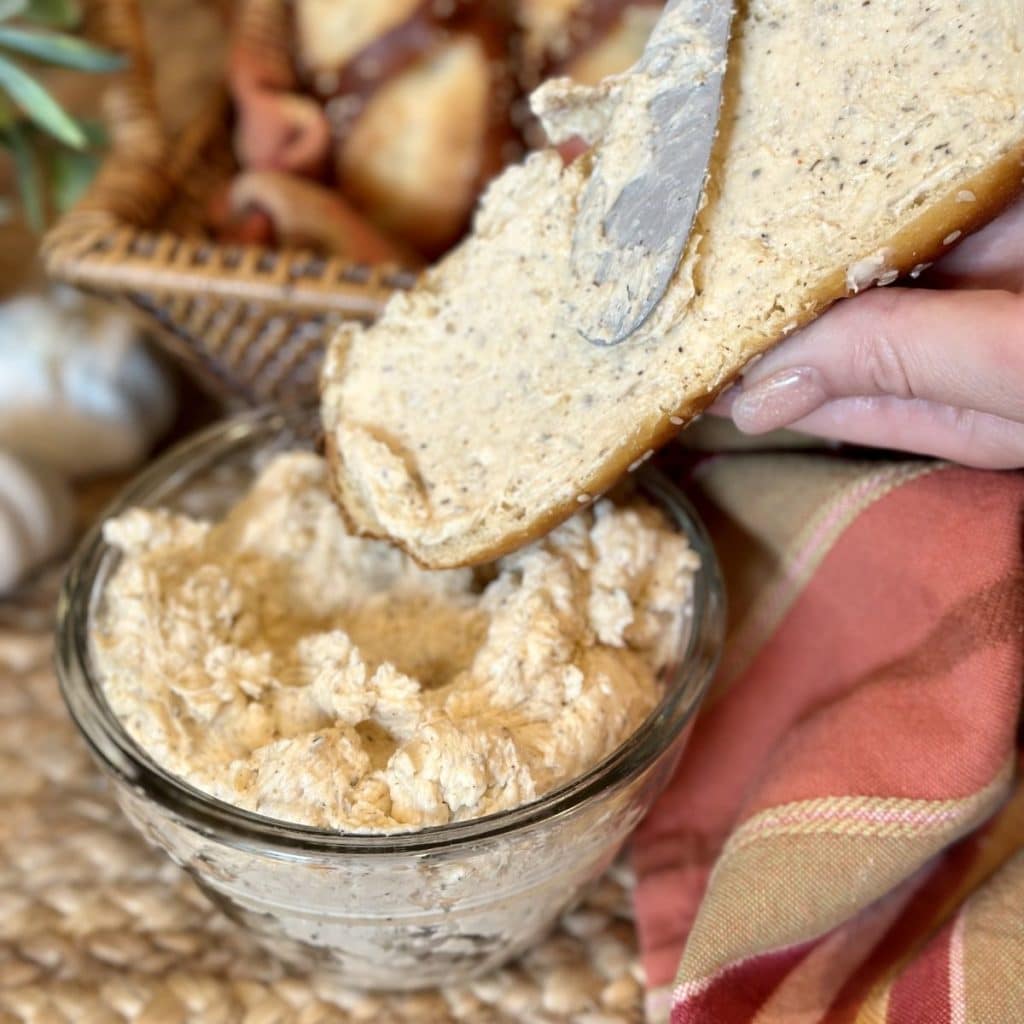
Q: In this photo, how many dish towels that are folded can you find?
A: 1